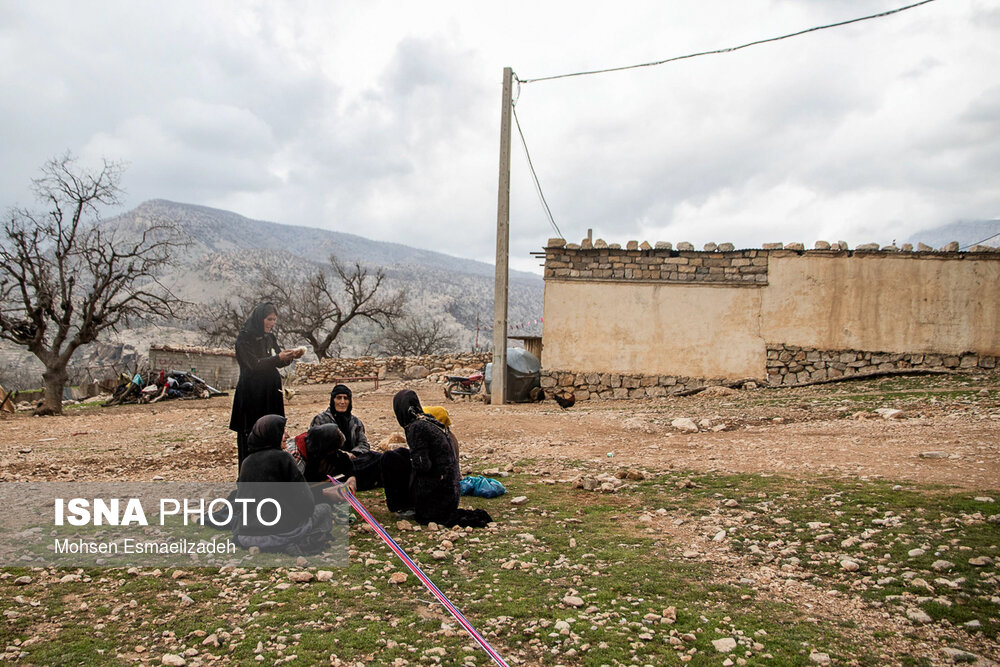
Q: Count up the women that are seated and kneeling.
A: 5